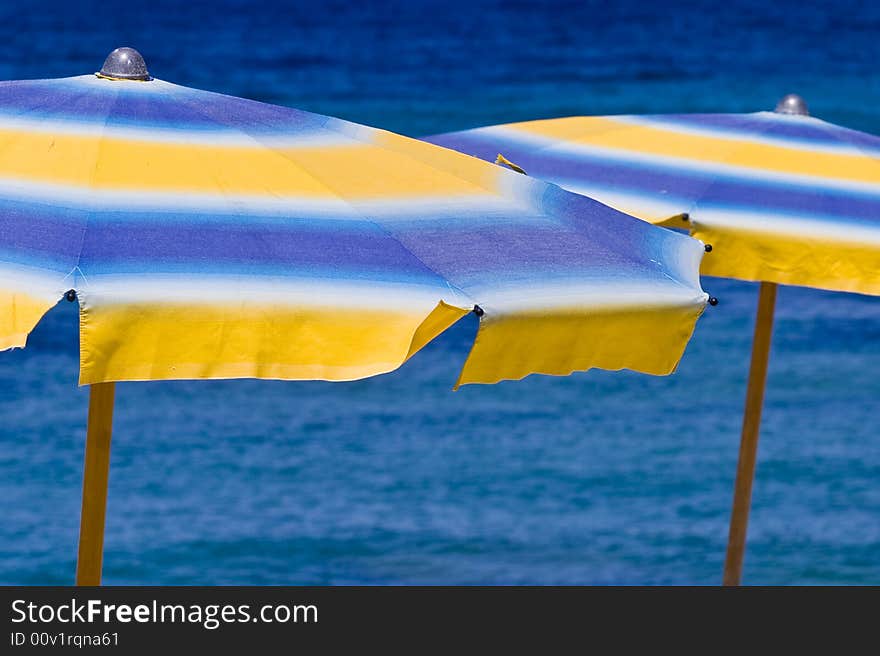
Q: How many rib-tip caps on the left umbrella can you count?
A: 4